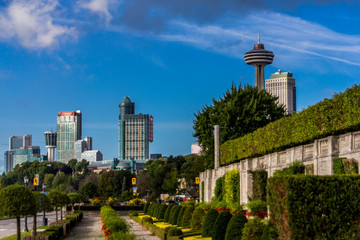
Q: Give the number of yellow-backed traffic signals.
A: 3